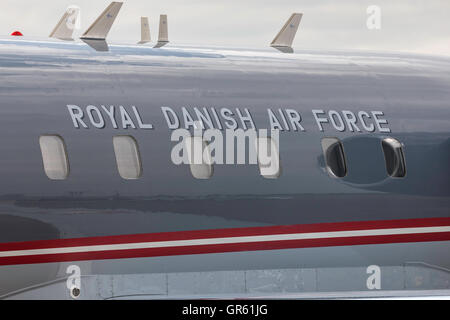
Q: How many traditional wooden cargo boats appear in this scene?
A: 0